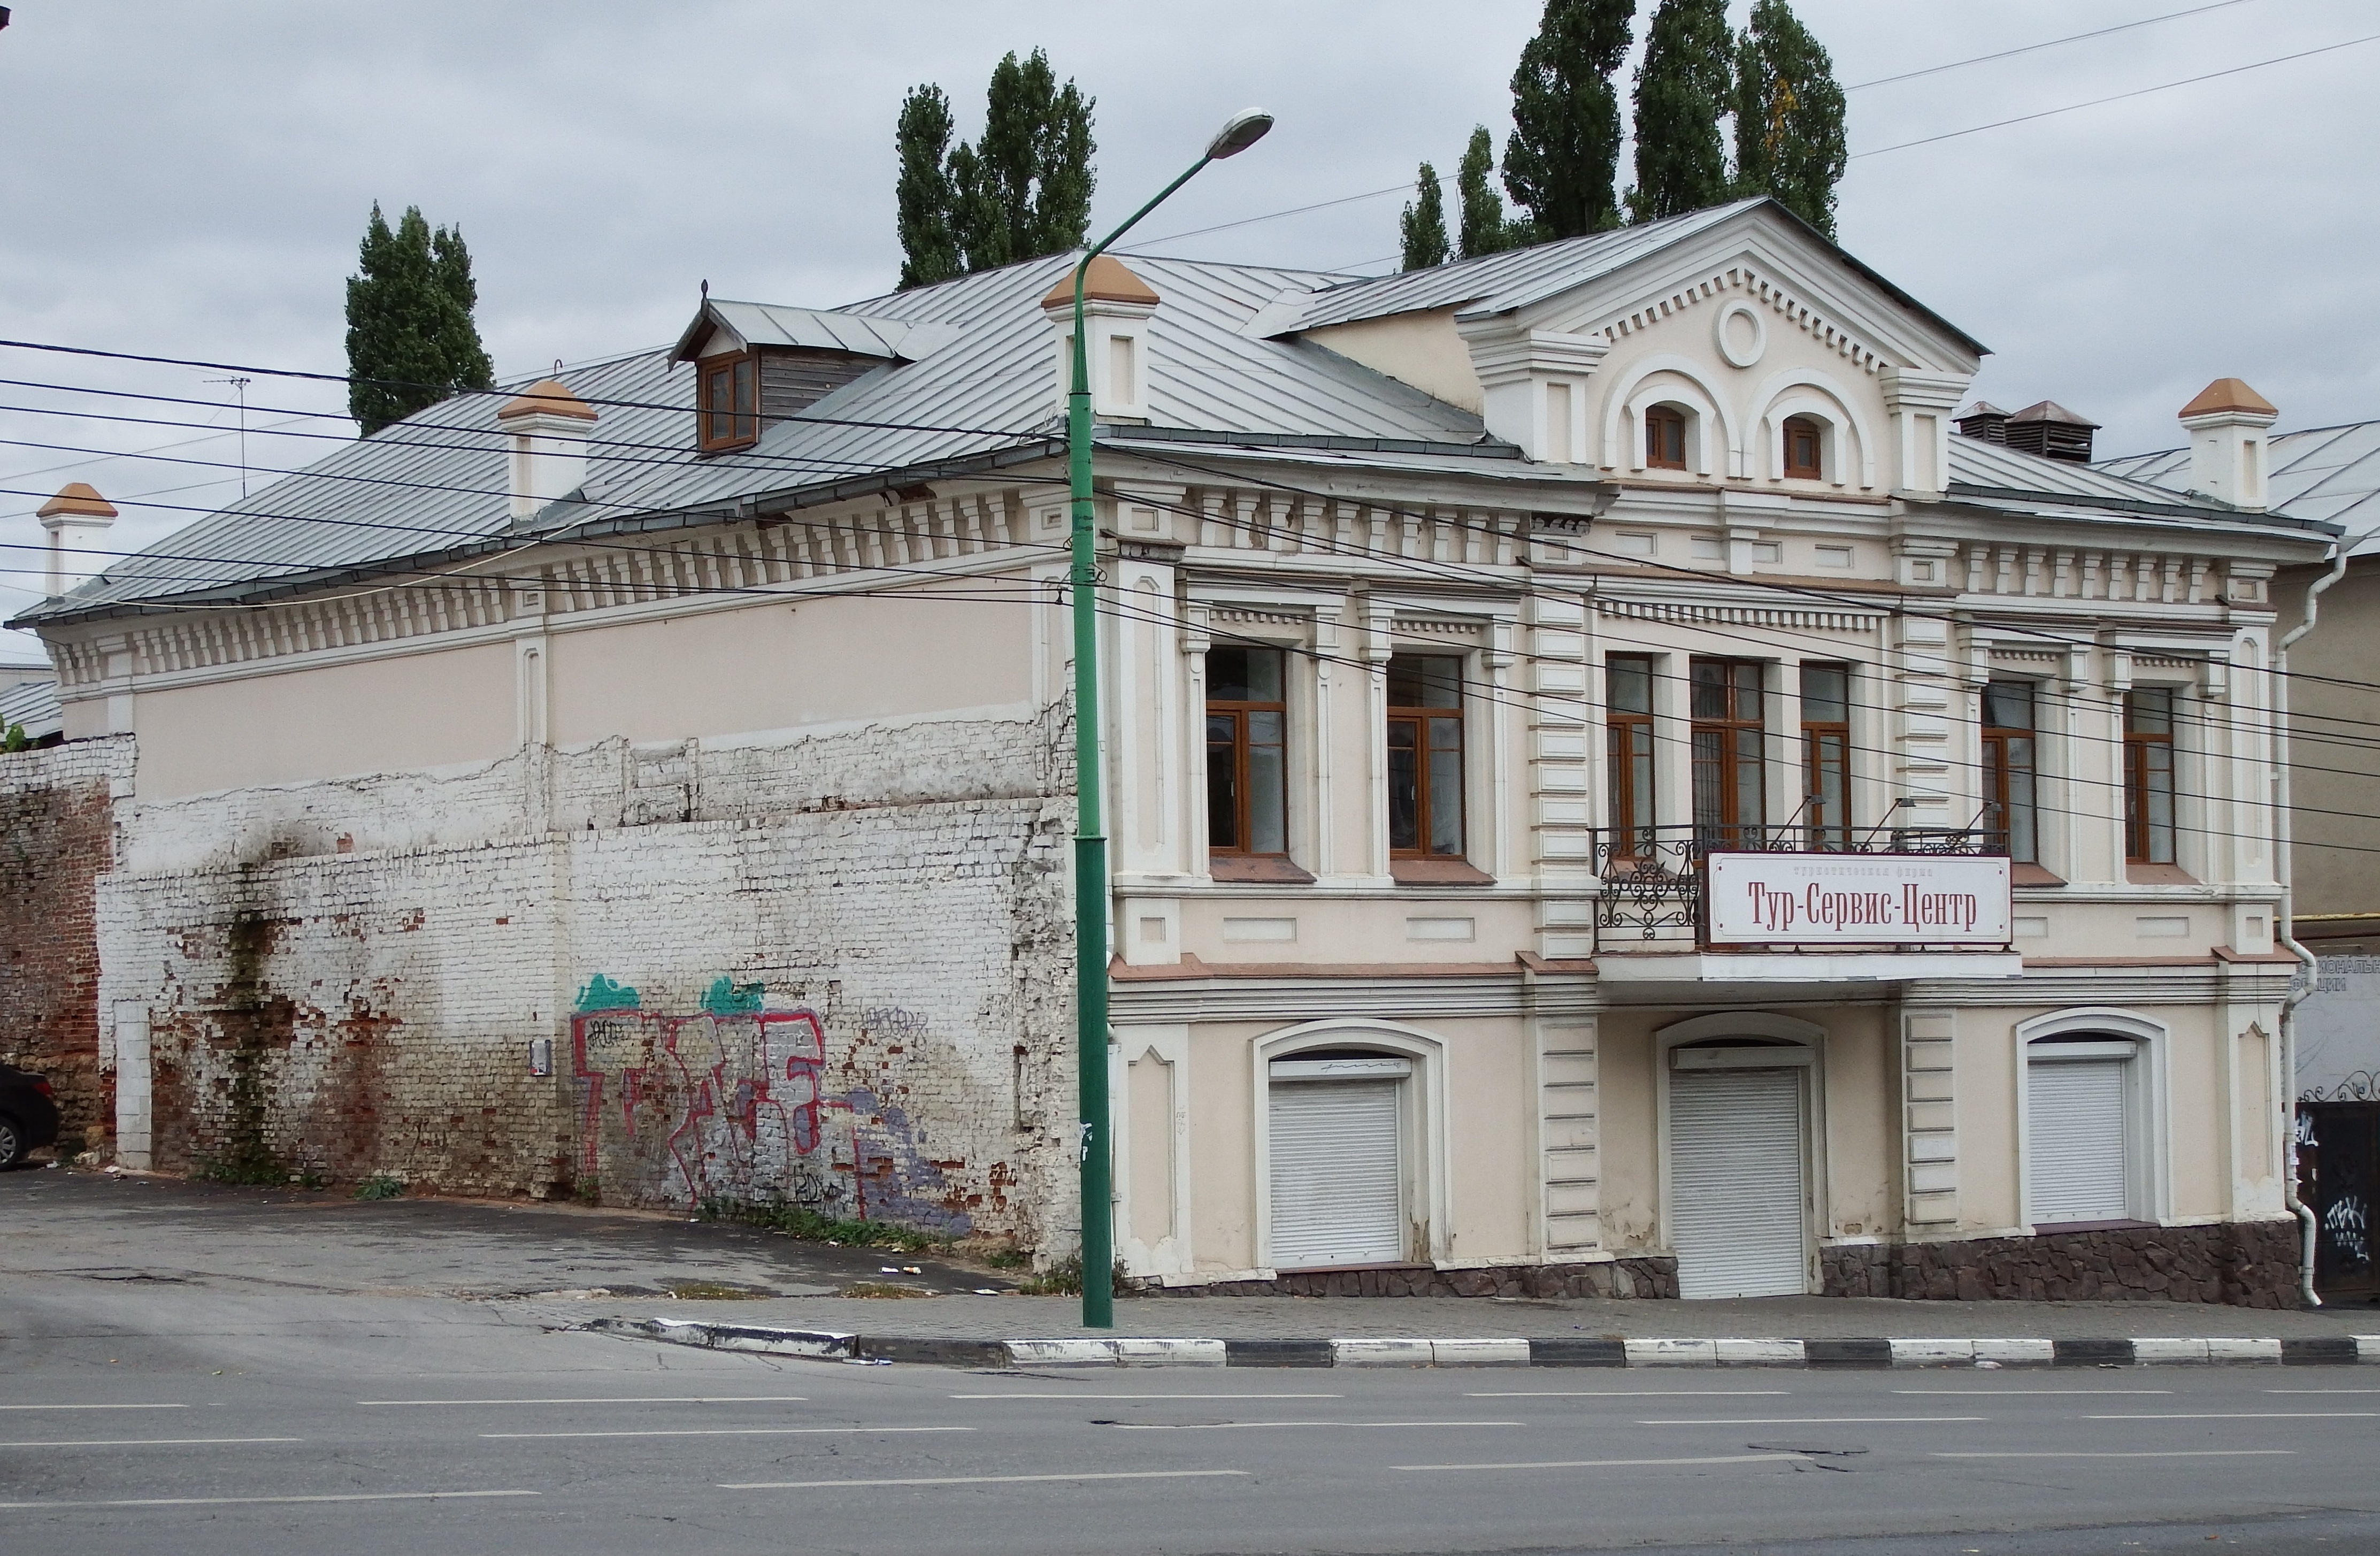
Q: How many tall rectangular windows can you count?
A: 7